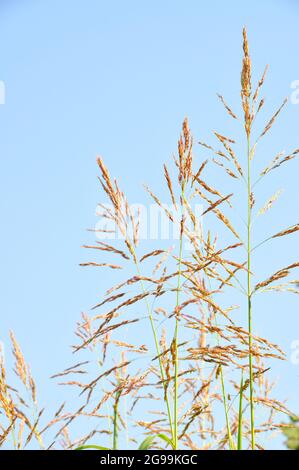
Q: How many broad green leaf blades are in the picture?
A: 2